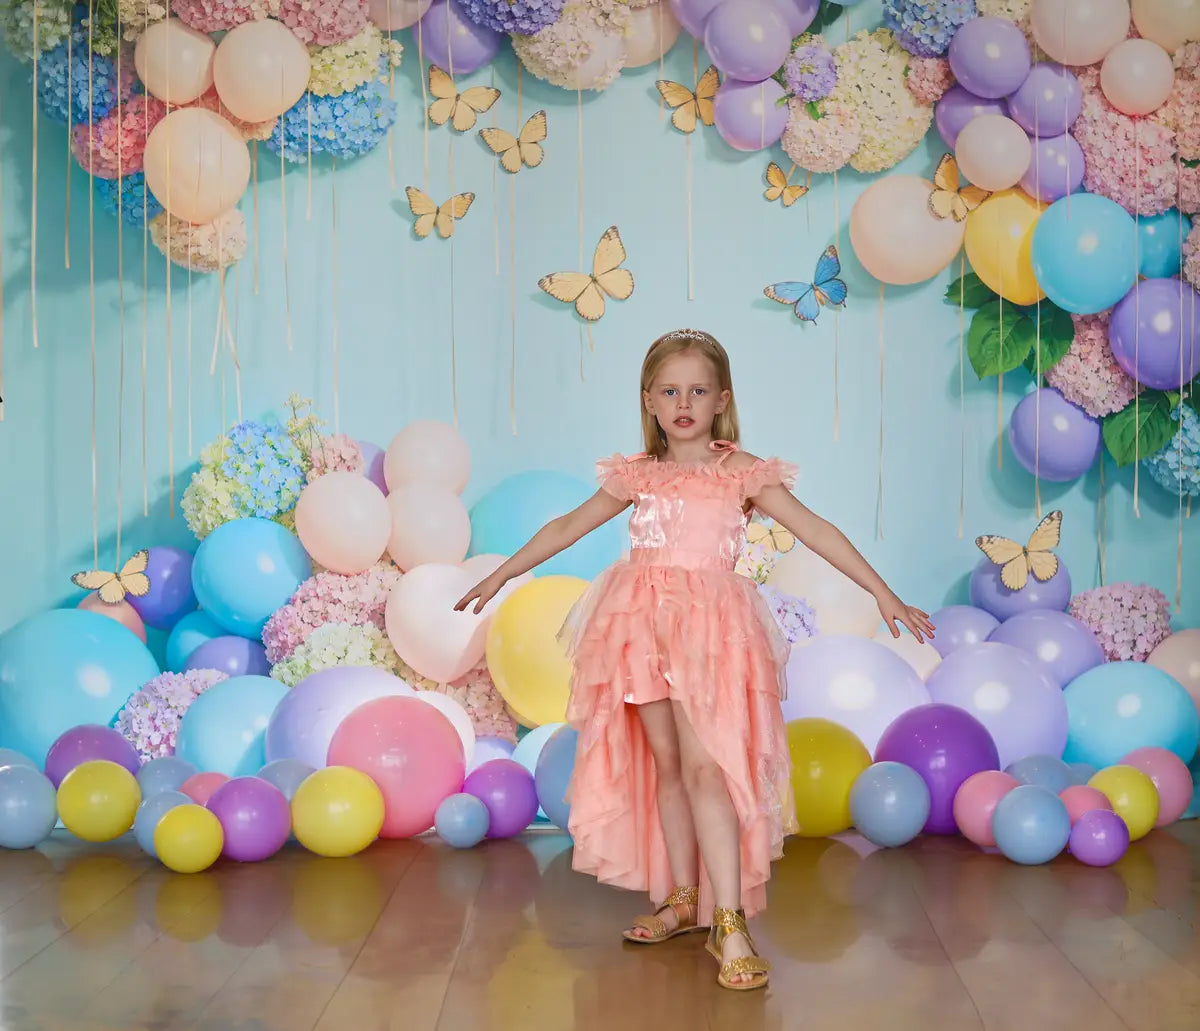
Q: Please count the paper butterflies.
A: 11